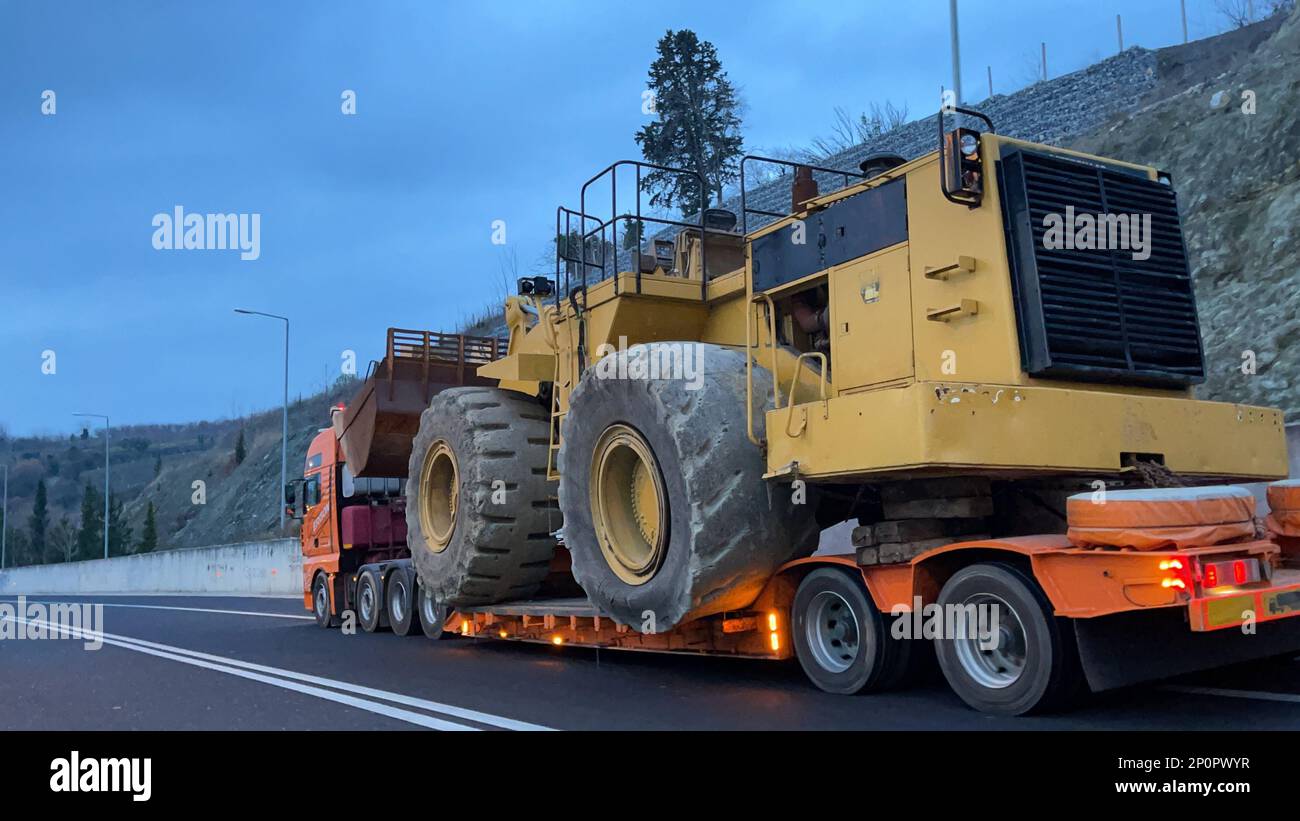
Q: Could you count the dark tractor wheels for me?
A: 2